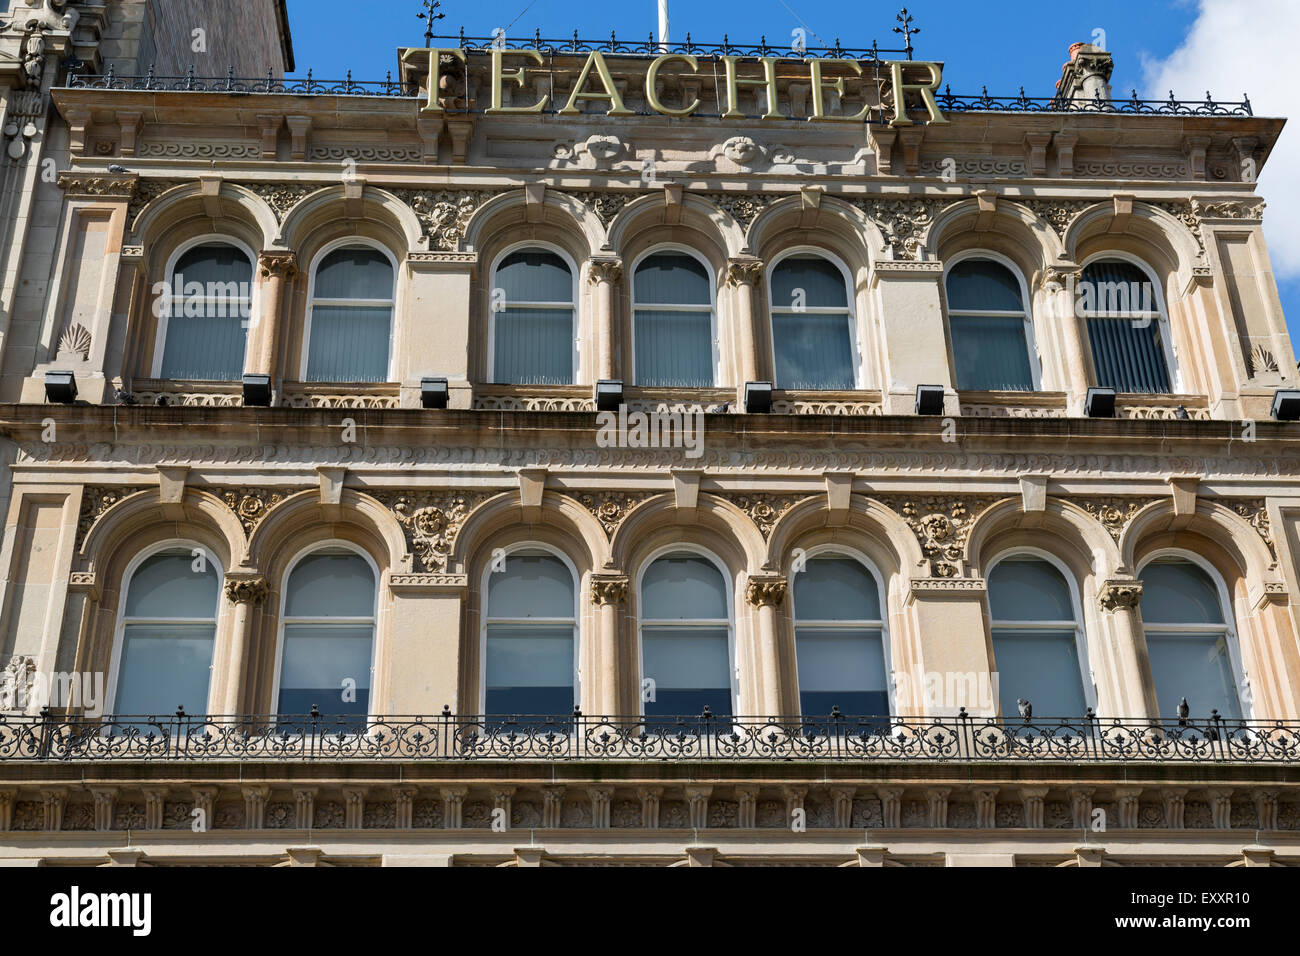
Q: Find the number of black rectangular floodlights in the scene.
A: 8